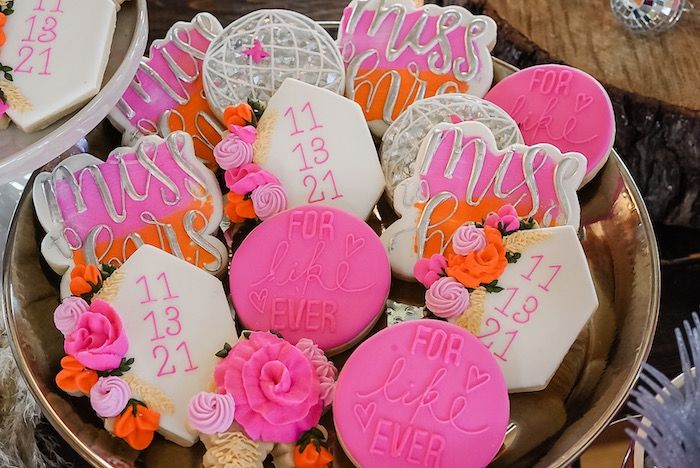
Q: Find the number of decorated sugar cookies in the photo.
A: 14